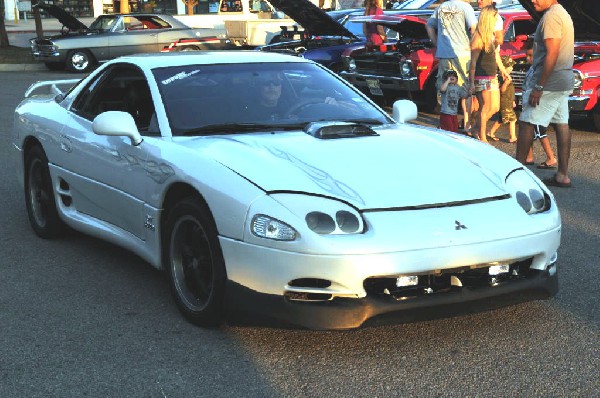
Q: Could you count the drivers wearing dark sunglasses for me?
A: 1